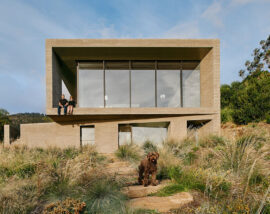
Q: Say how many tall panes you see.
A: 5